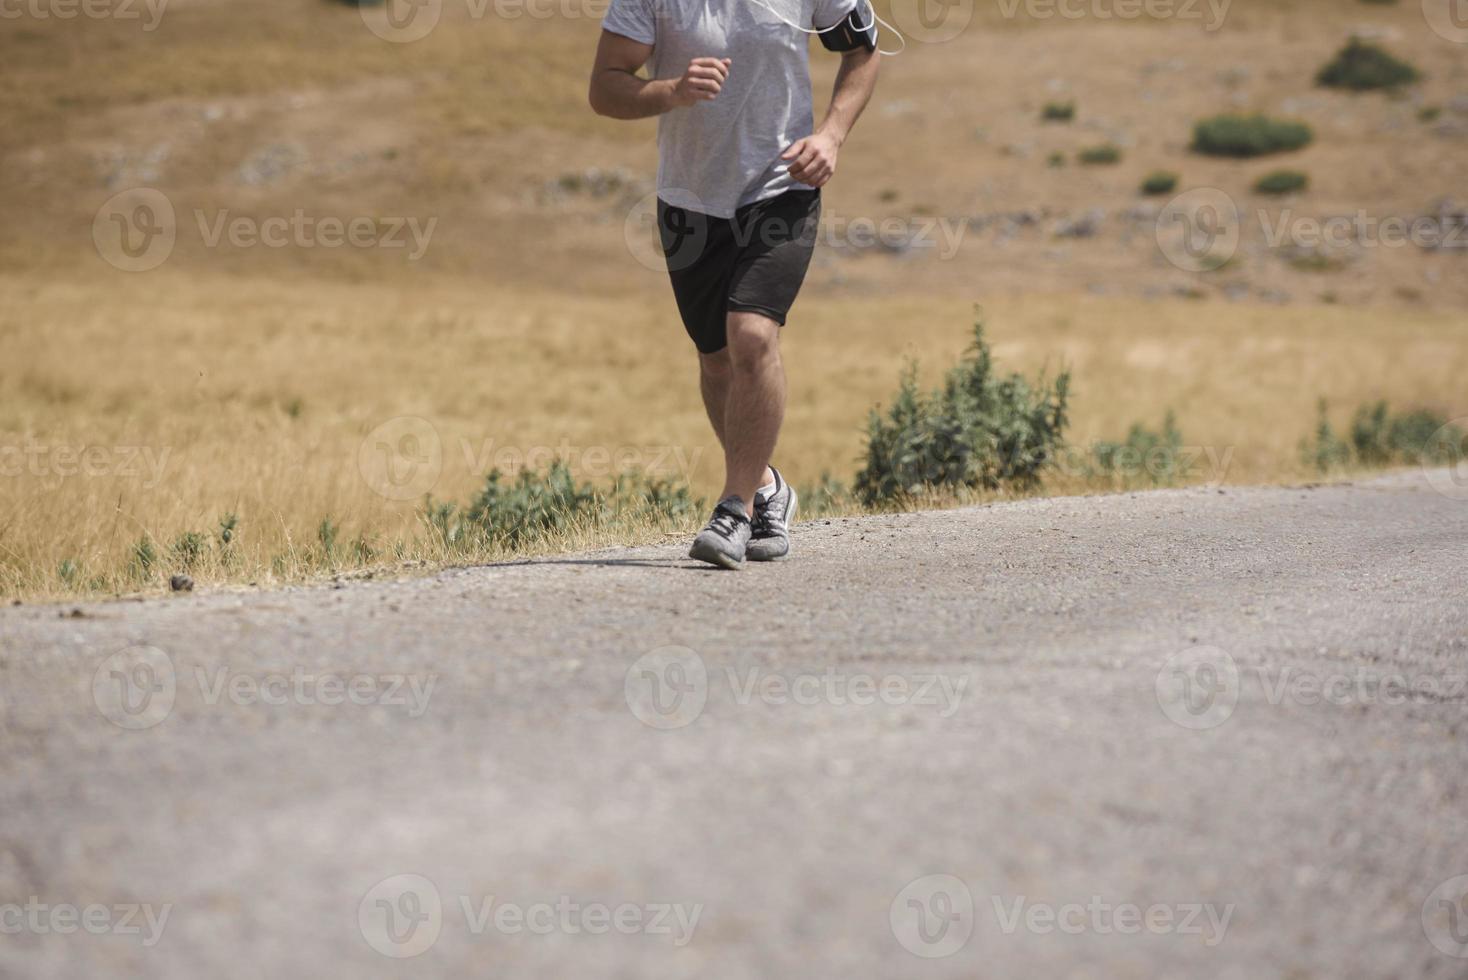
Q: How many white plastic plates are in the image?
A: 0